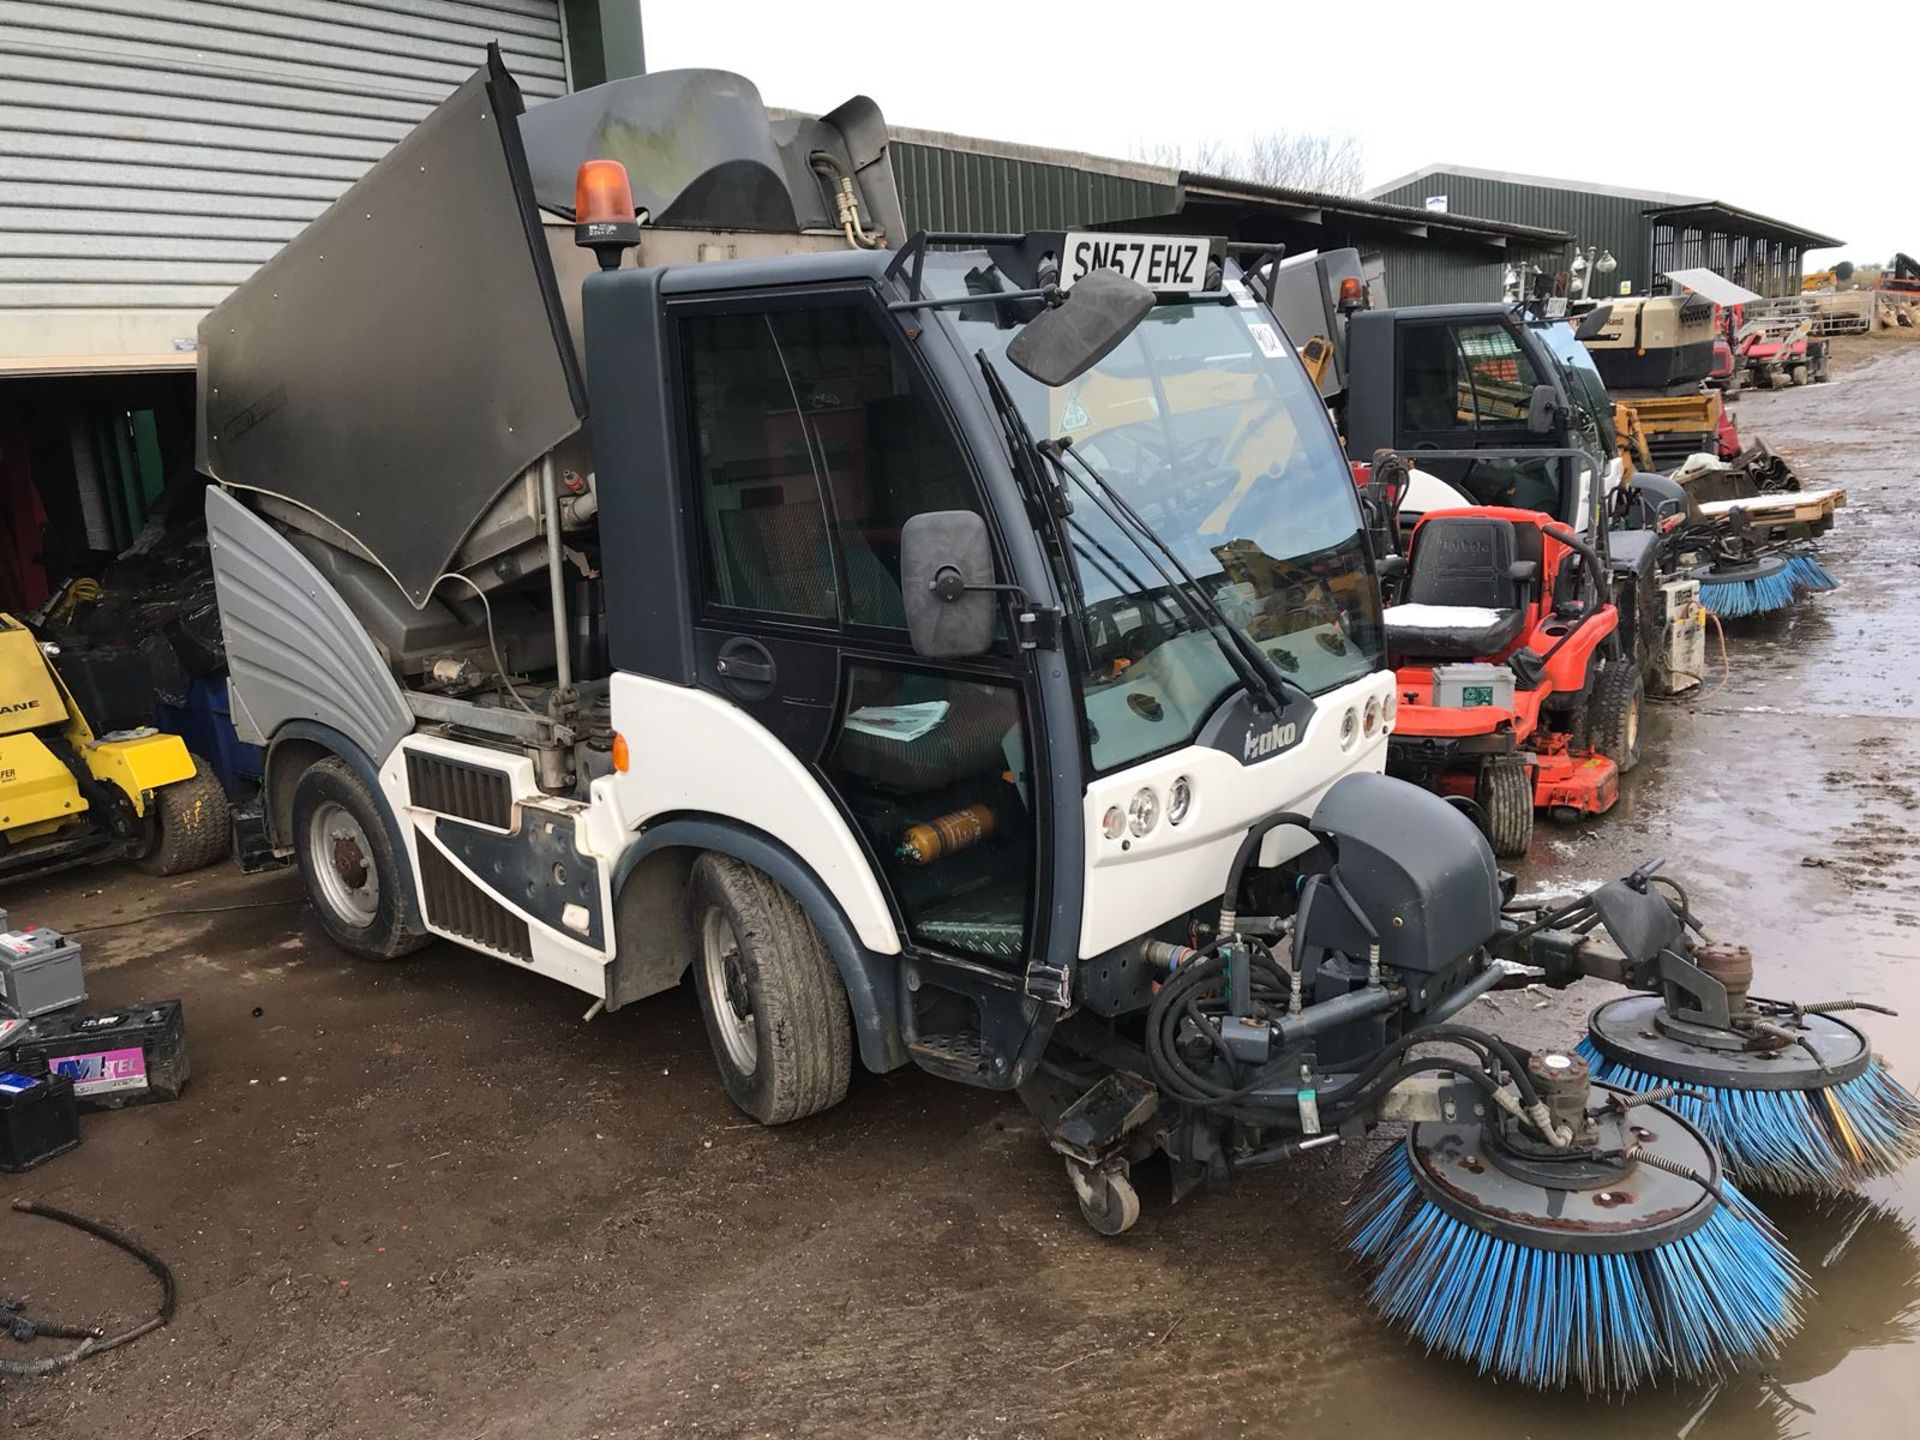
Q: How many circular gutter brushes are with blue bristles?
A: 4